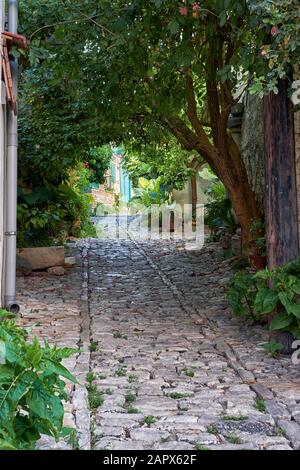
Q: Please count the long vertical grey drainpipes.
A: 1